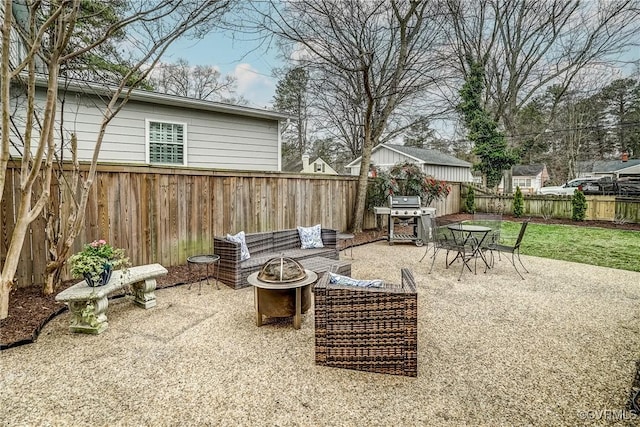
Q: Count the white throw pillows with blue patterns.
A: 3